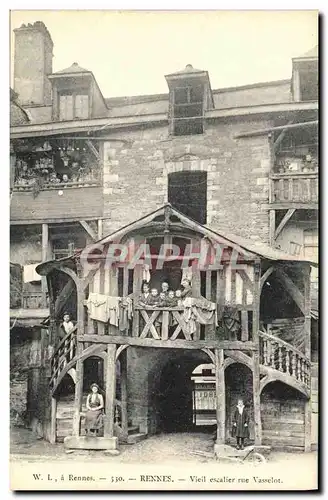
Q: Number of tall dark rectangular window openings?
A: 2